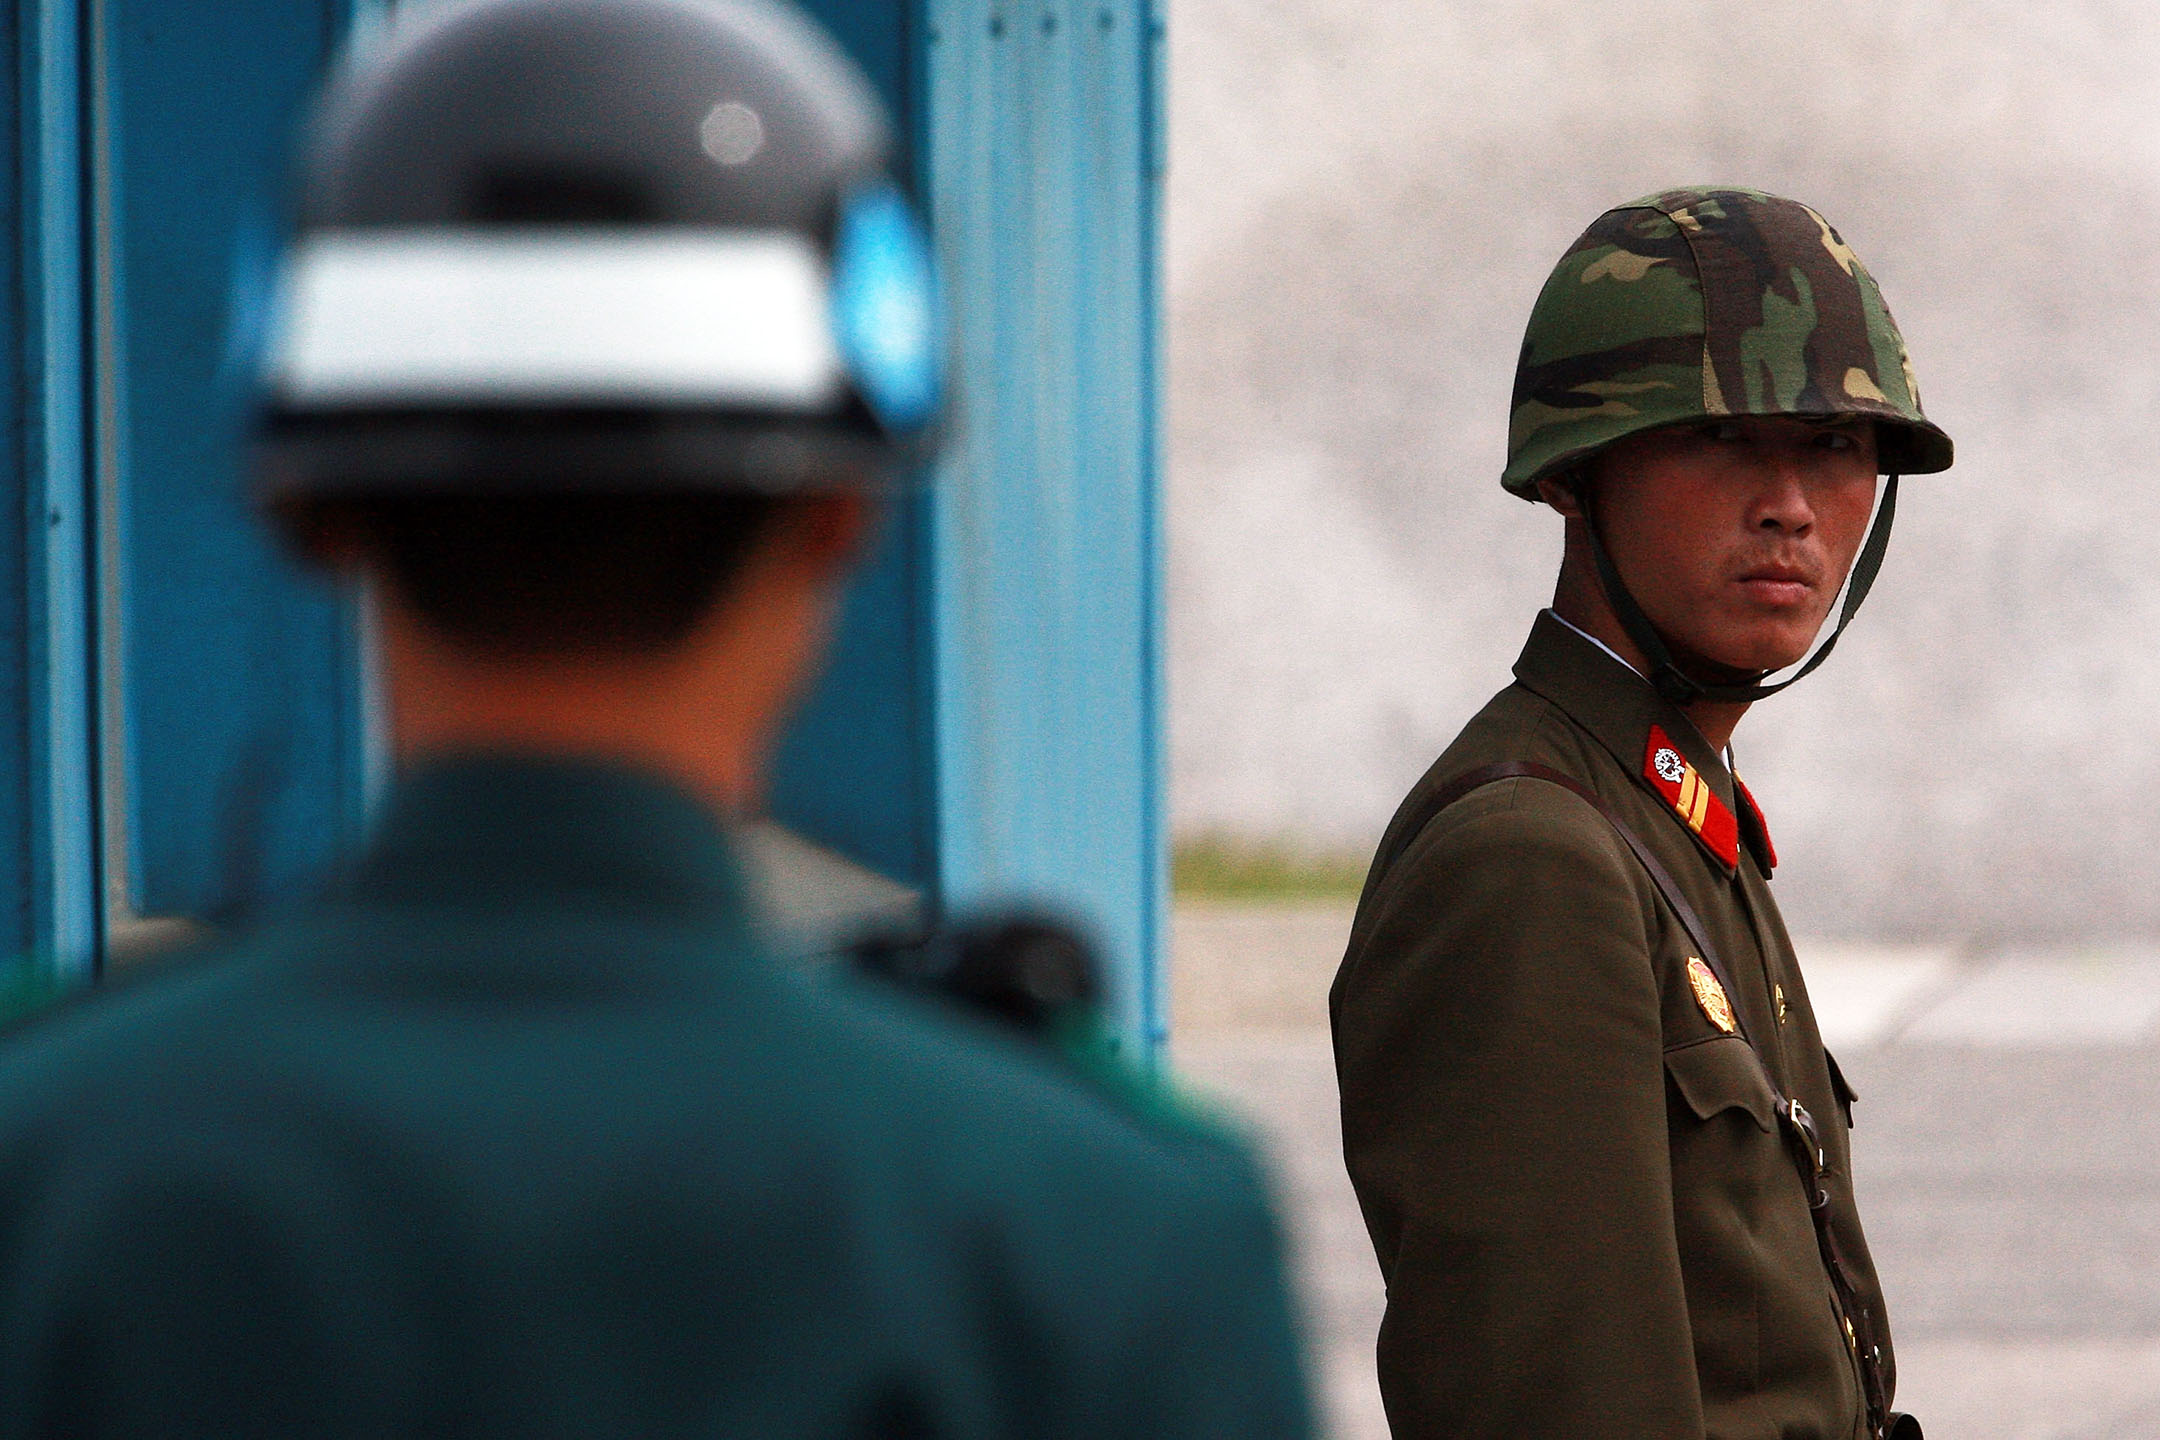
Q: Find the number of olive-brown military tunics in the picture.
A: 1